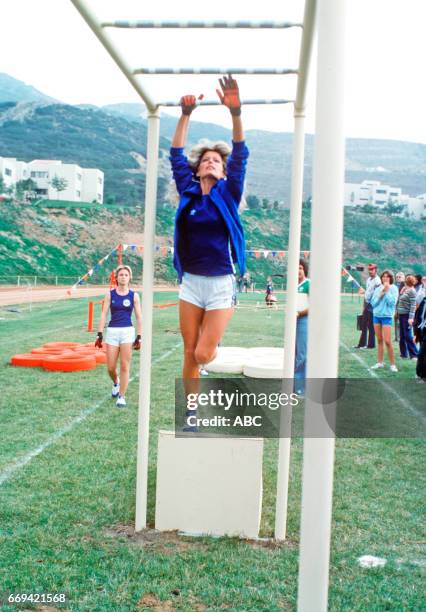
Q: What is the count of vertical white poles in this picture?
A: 3